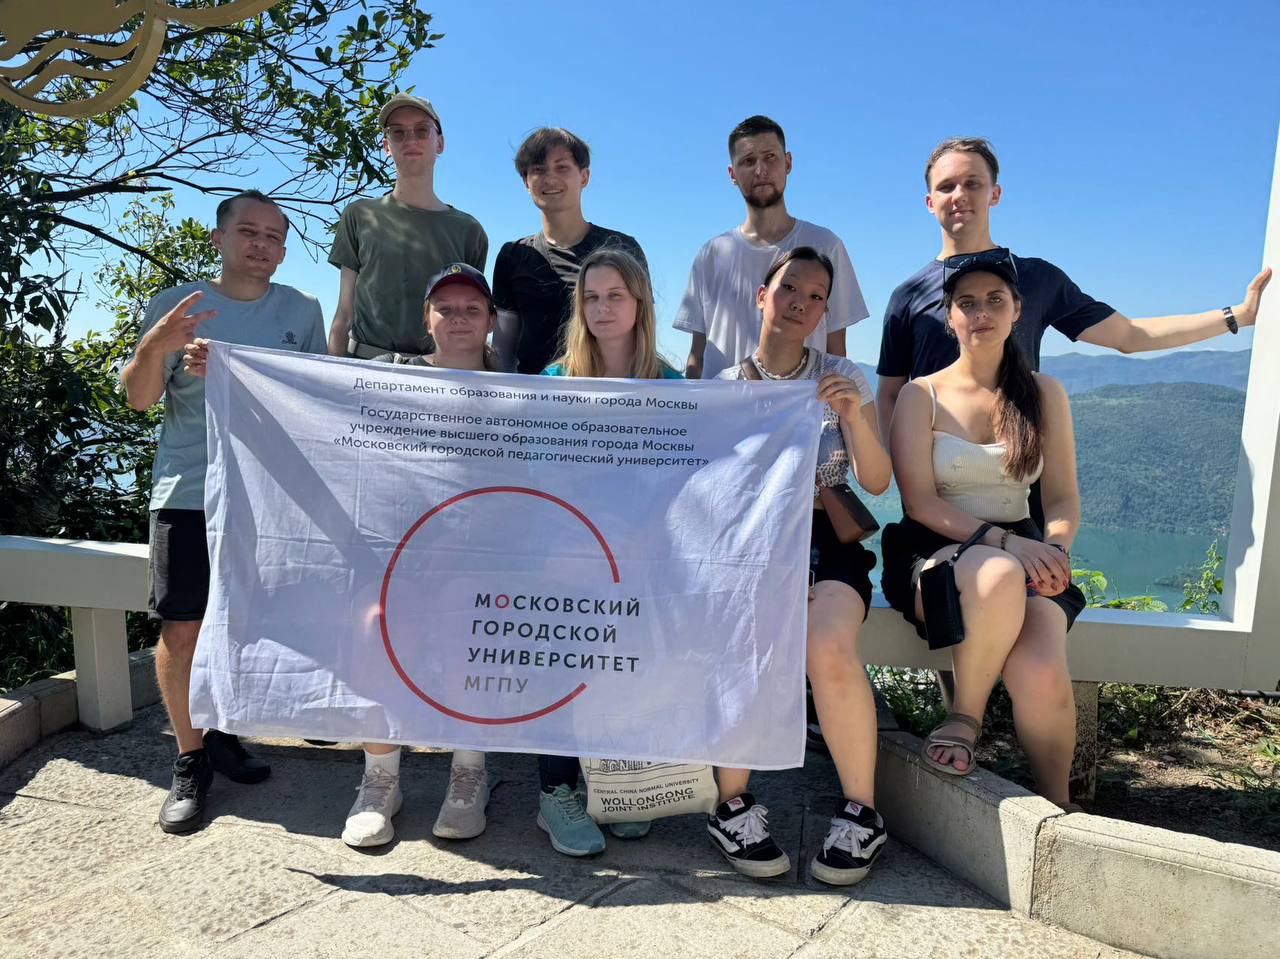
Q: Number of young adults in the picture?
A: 9